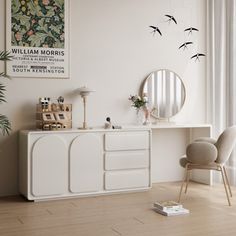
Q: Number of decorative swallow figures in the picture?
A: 5